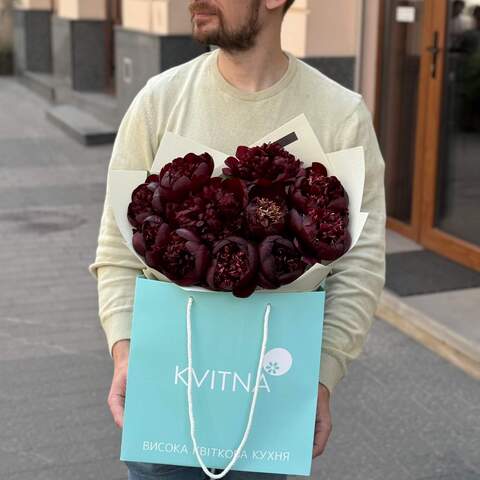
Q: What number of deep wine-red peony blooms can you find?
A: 11